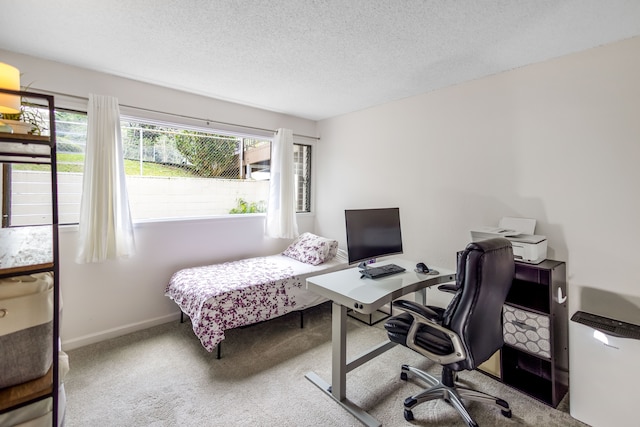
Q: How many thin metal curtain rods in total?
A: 1